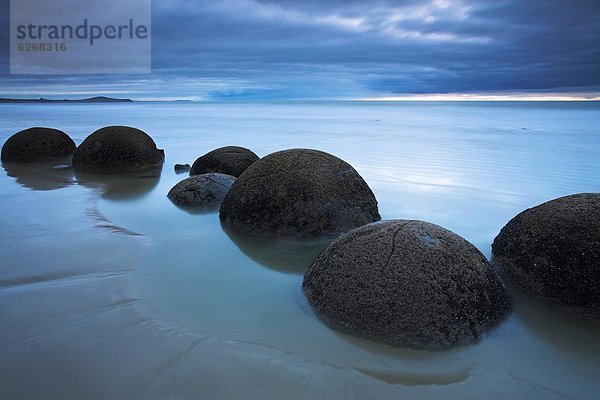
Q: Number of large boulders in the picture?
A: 7